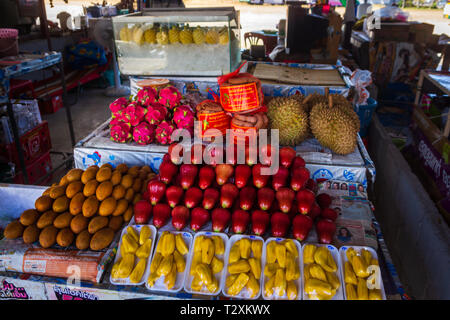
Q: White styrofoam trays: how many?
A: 7